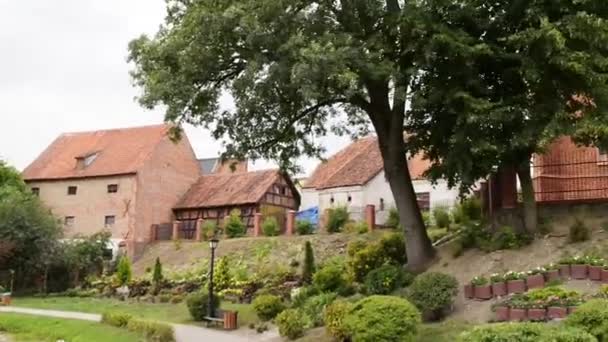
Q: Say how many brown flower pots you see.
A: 15